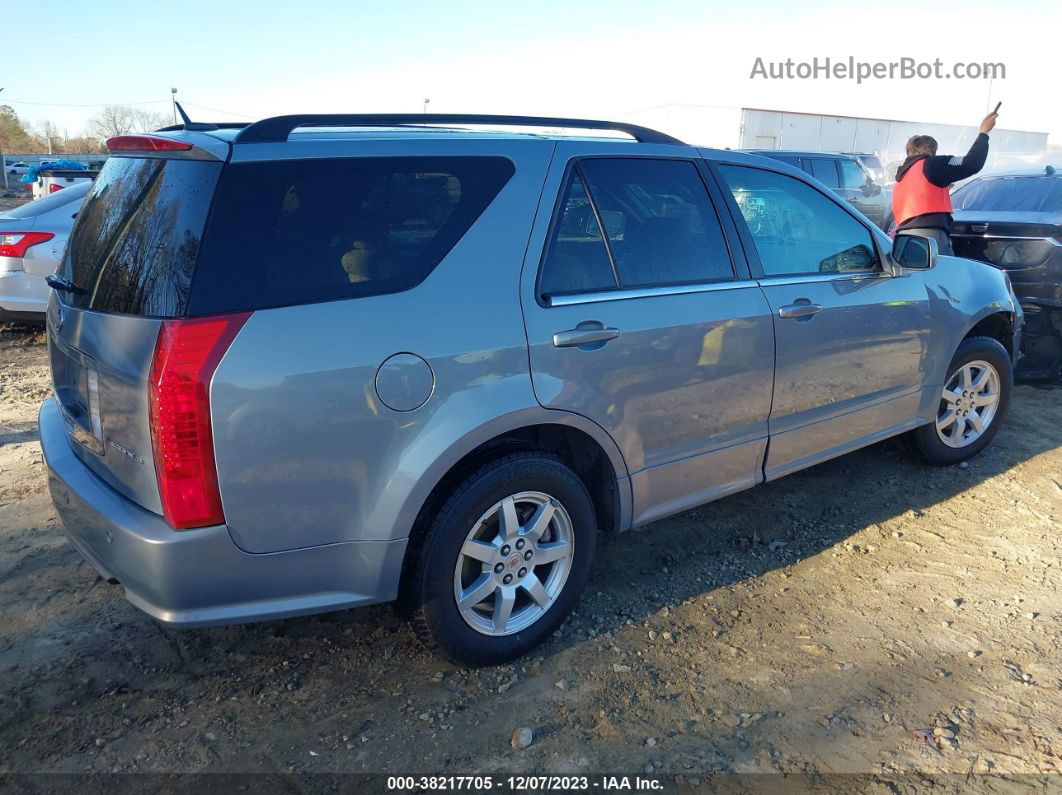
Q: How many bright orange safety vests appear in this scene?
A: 1